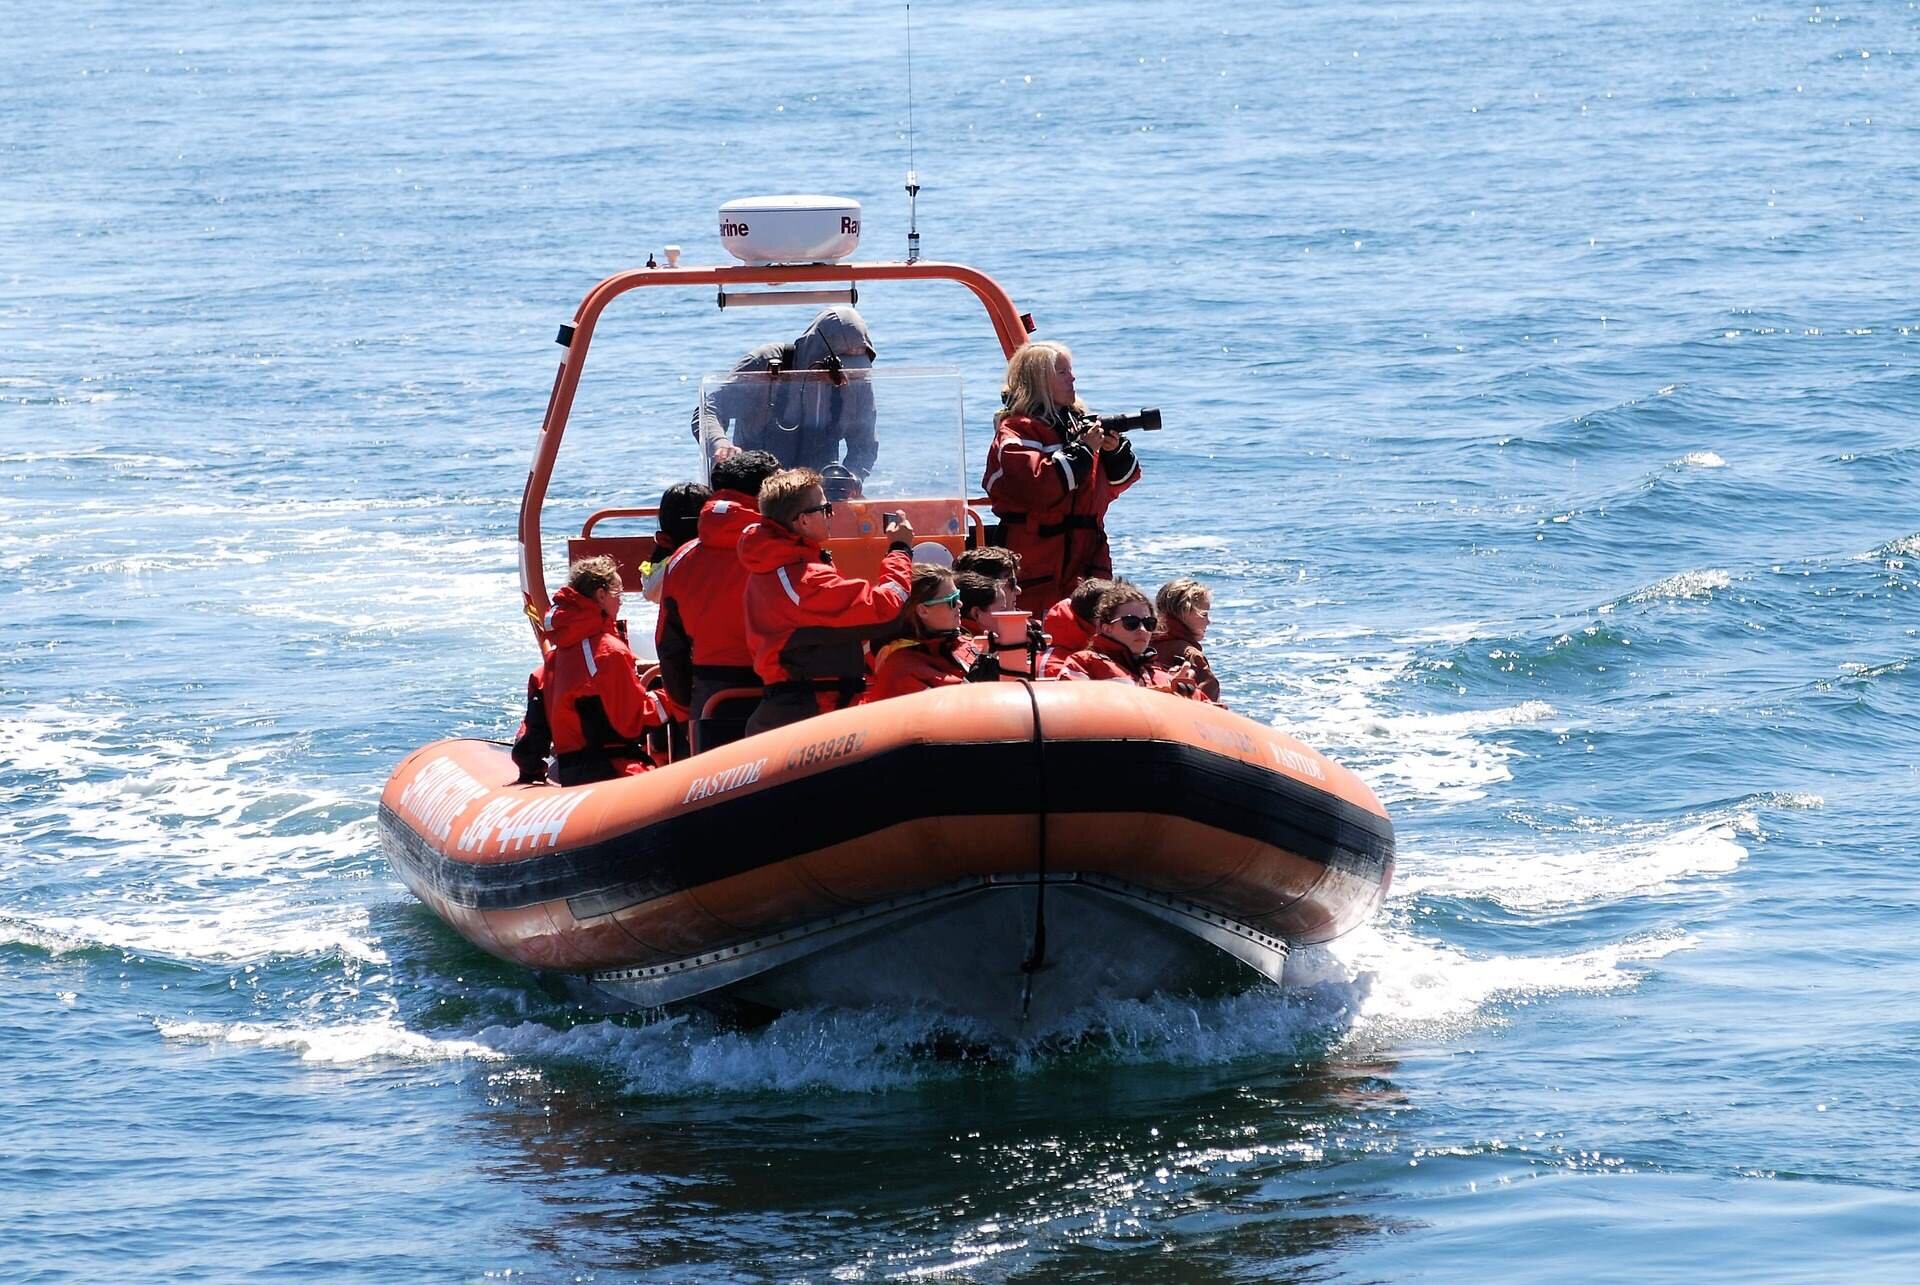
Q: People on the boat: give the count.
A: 12